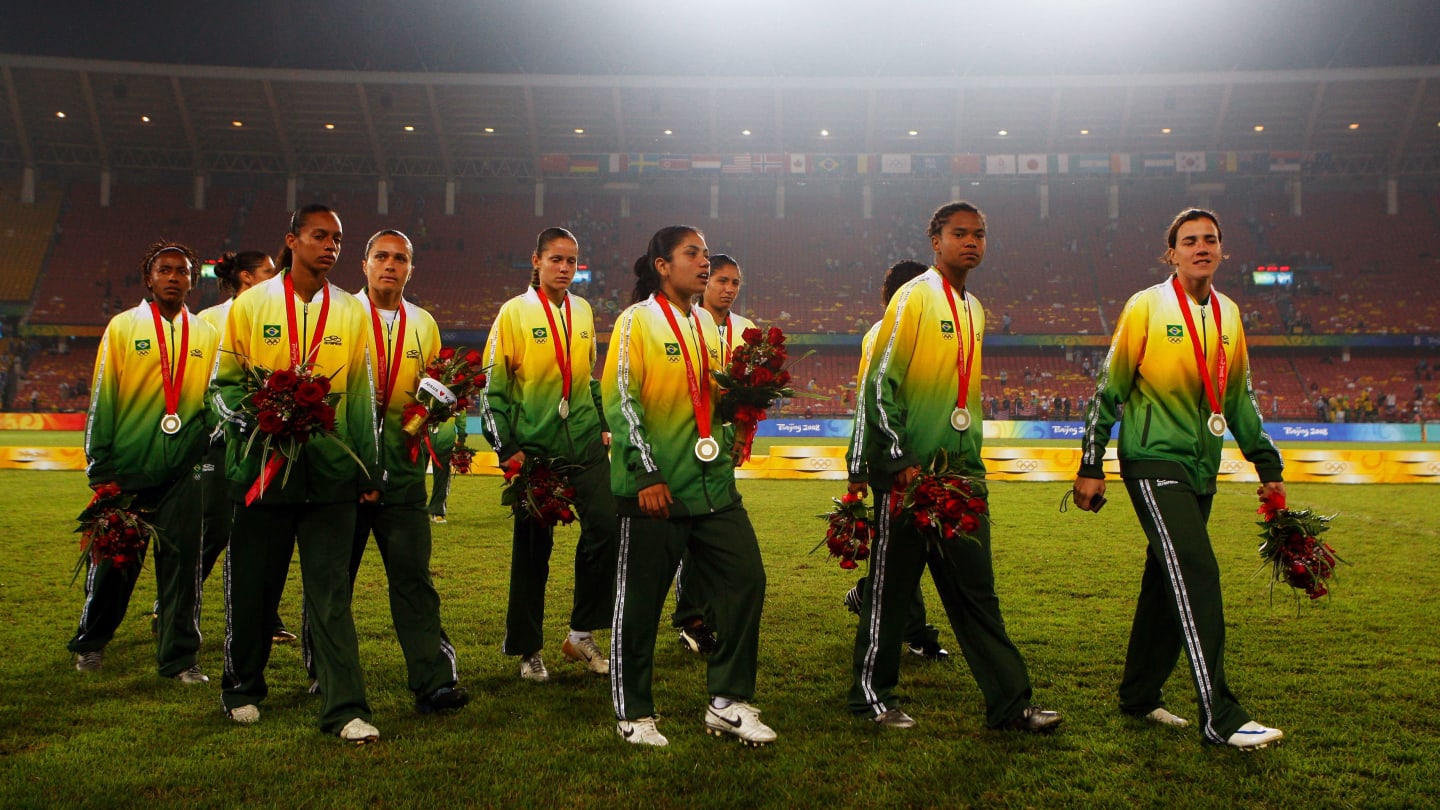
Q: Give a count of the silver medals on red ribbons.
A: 5